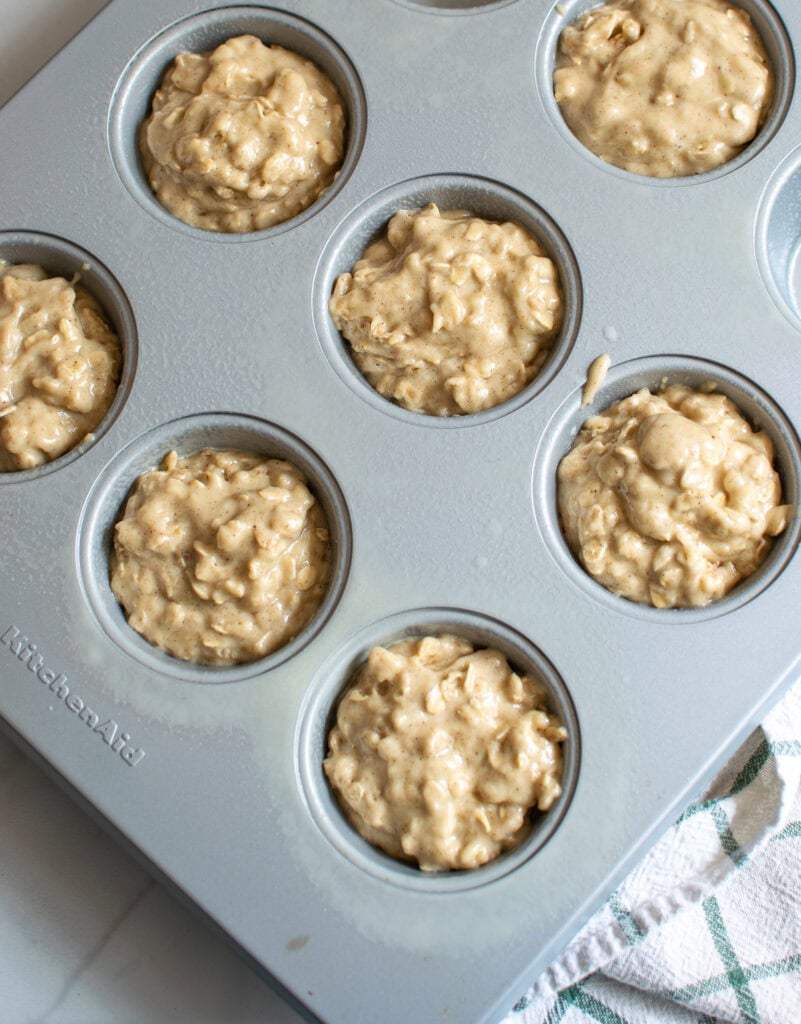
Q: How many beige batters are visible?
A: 7